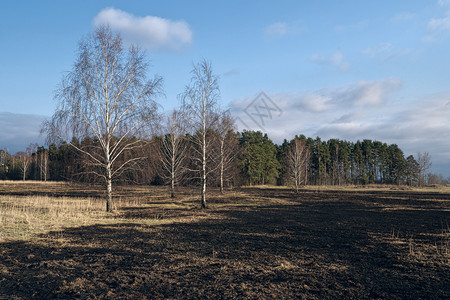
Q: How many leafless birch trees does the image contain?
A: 5